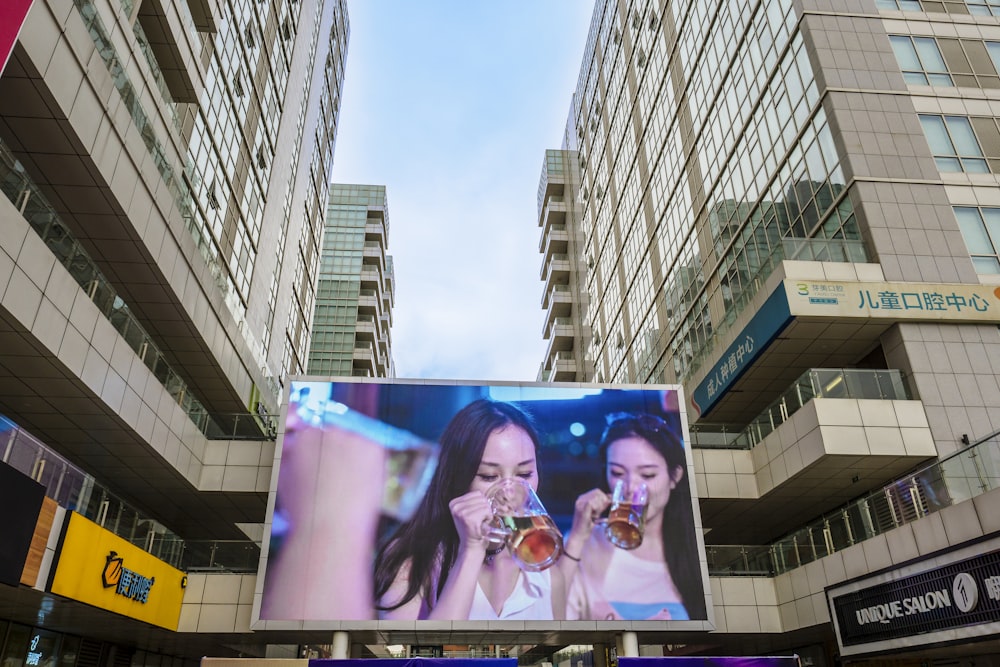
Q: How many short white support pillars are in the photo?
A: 2